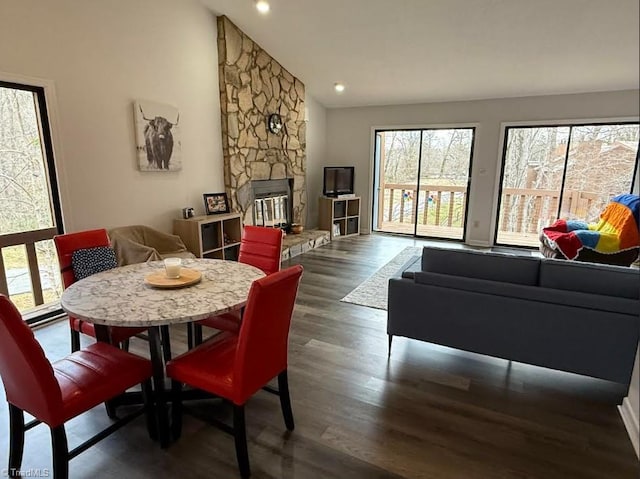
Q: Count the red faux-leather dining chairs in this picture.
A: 4